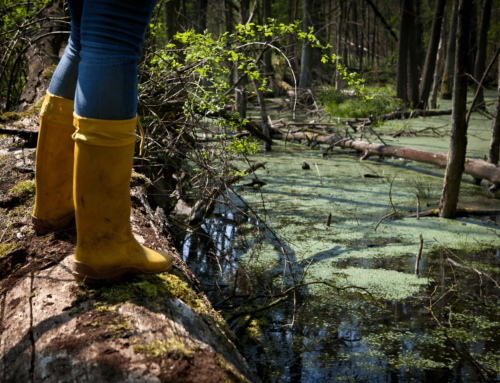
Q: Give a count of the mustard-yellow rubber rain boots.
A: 2